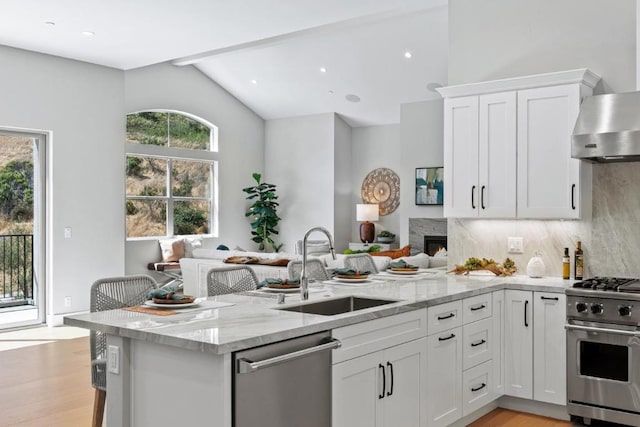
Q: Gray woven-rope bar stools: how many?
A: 4